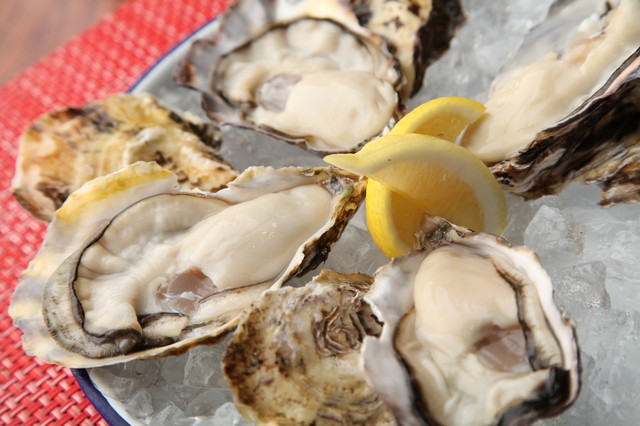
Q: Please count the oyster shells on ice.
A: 7